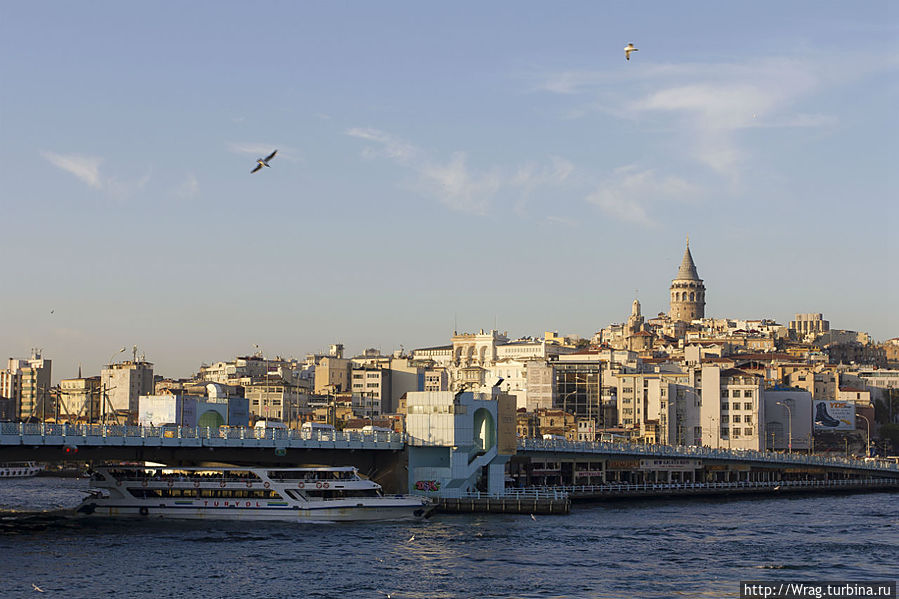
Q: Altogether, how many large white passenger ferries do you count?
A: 1